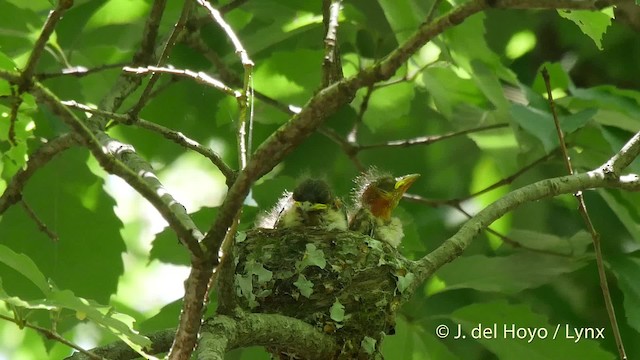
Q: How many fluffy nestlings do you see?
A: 2